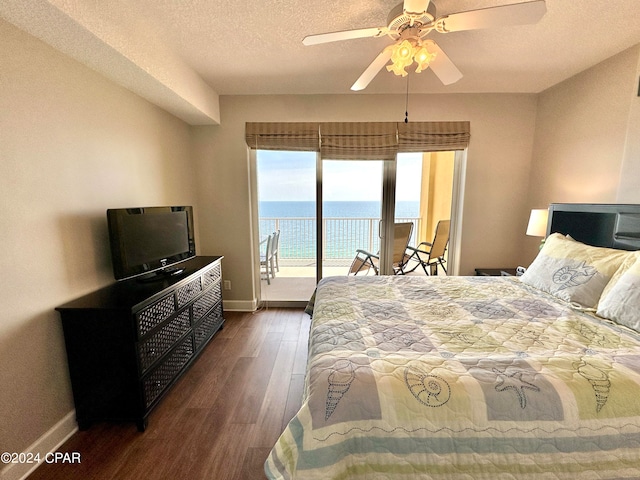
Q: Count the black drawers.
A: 7